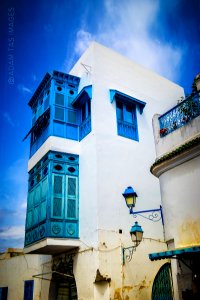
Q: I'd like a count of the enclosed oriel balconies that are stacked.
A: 2